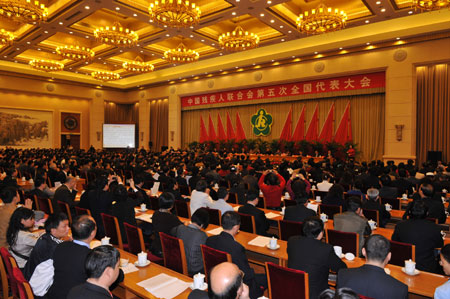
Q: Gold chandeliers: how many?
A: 12